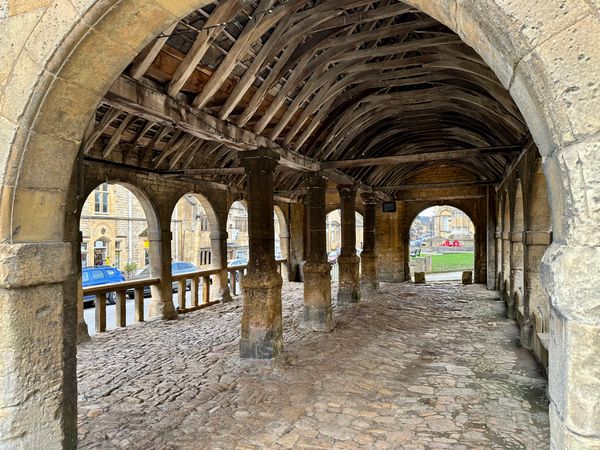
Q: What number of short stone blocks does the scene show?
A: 2